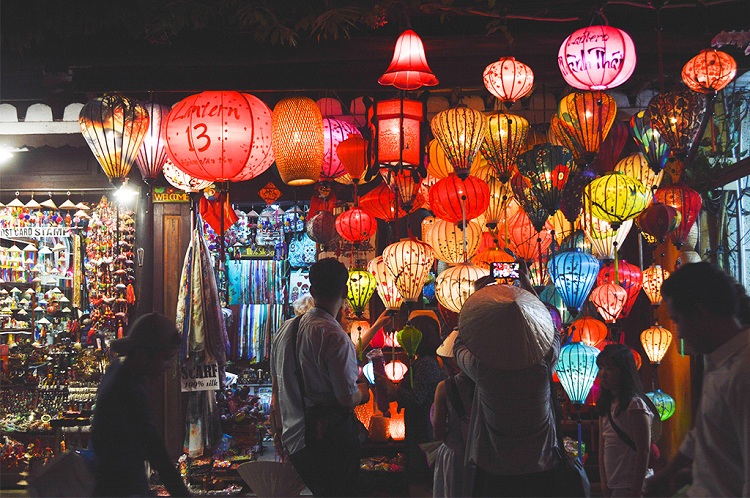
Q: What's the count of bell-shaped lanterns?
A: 1